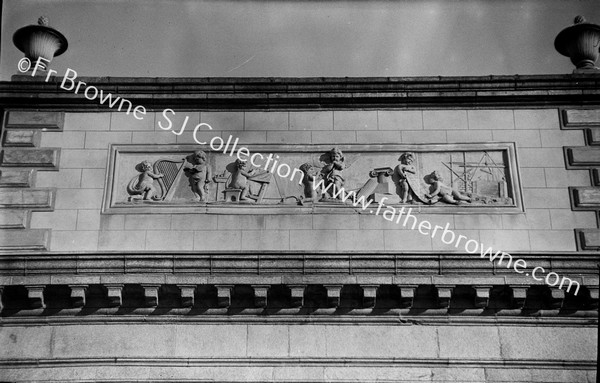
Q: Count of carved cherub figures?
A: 7